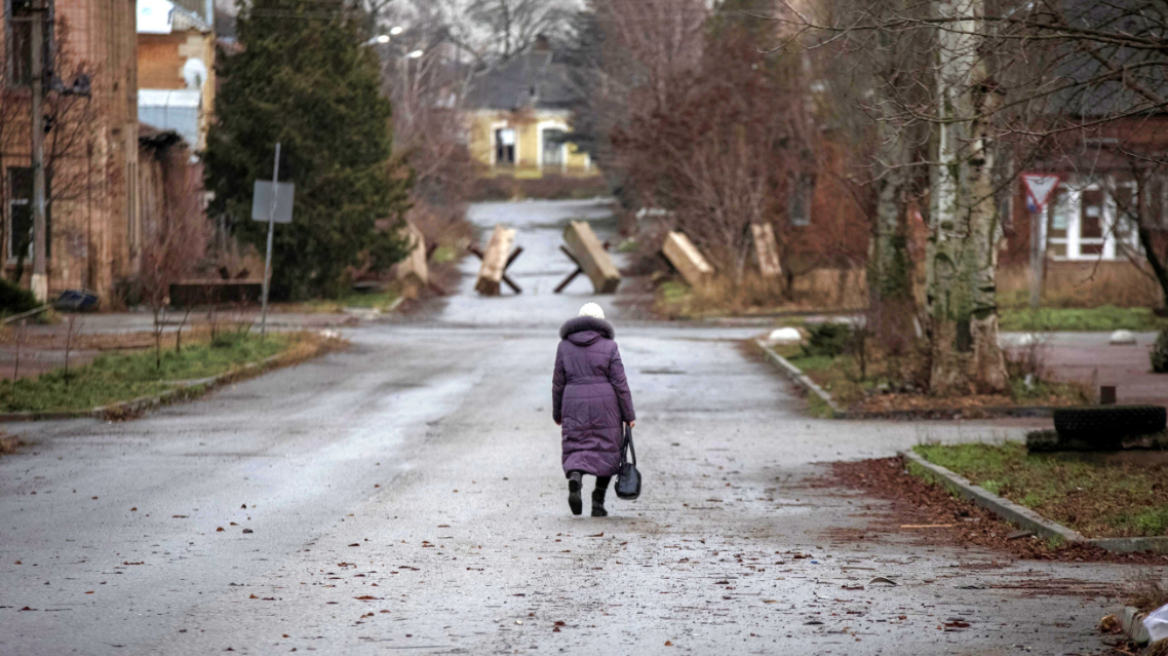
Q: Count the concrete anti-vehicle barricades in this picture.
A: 5